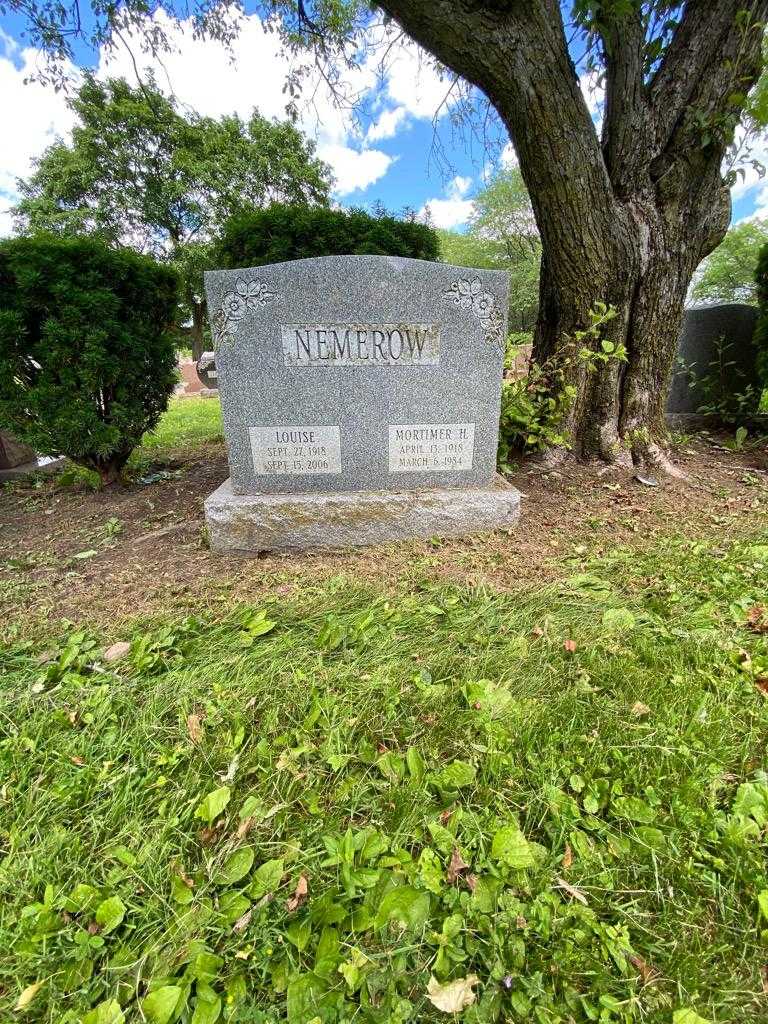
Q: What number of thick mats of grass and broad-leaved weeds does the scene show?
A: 1